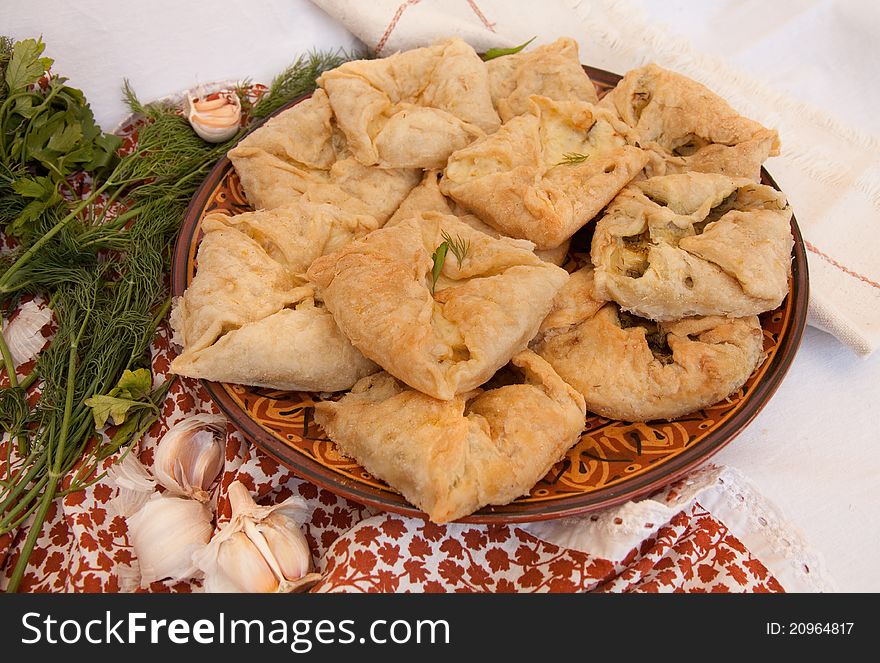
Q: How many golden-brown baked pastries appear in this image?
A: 11